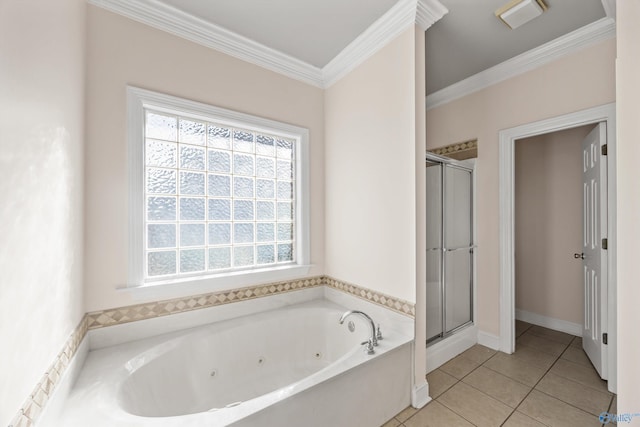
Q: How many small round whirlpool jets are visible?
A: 3